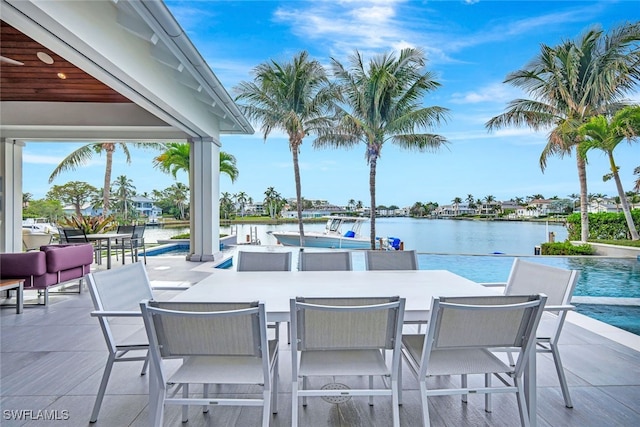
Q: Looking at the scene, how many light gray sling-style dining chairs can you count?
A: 8